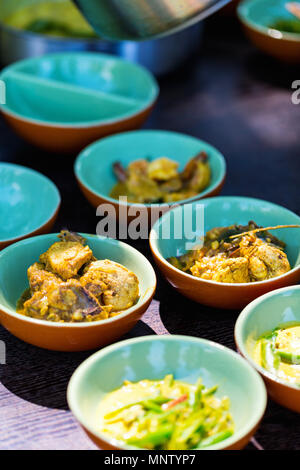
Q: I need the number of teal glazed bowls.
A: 8